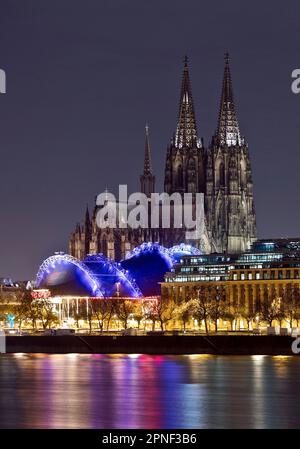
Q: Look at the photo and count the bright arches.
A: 4